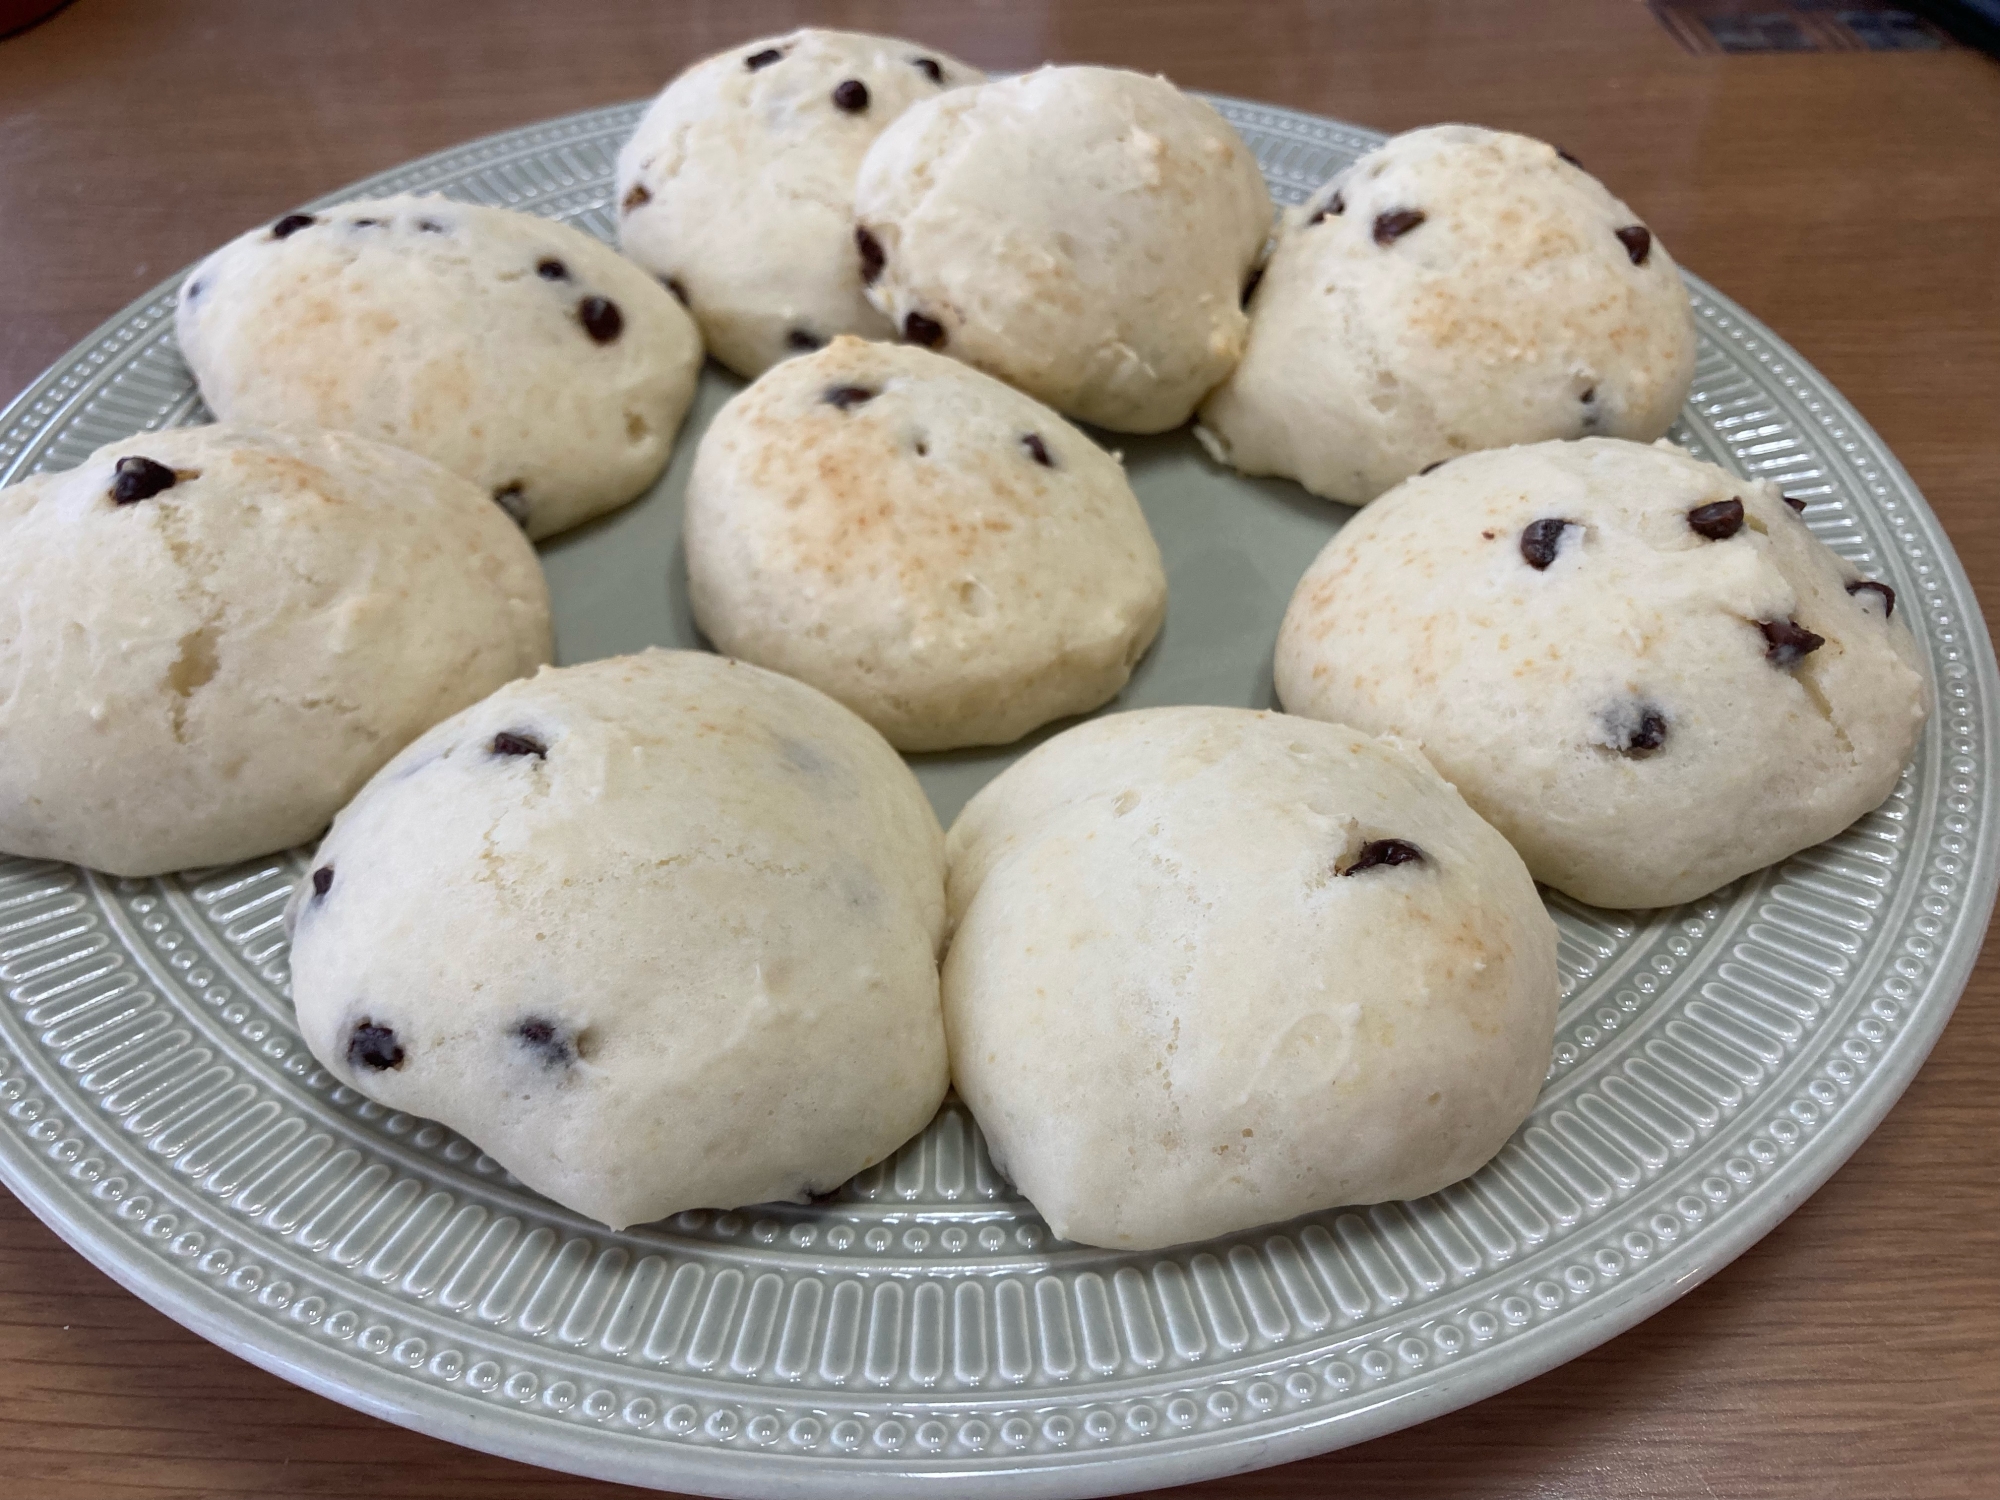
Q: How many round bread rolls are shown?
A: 9